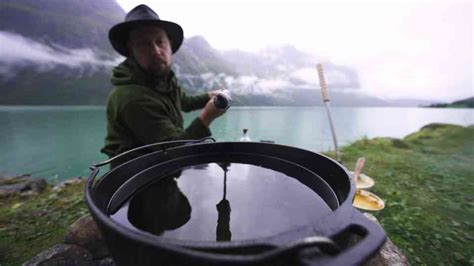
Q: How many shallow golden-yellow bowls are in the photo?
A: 2